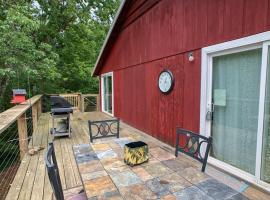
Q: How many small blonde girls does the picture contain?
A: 0